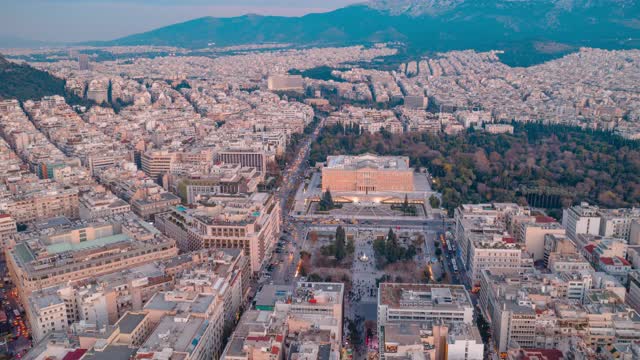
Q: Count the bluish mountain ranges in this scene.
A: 1